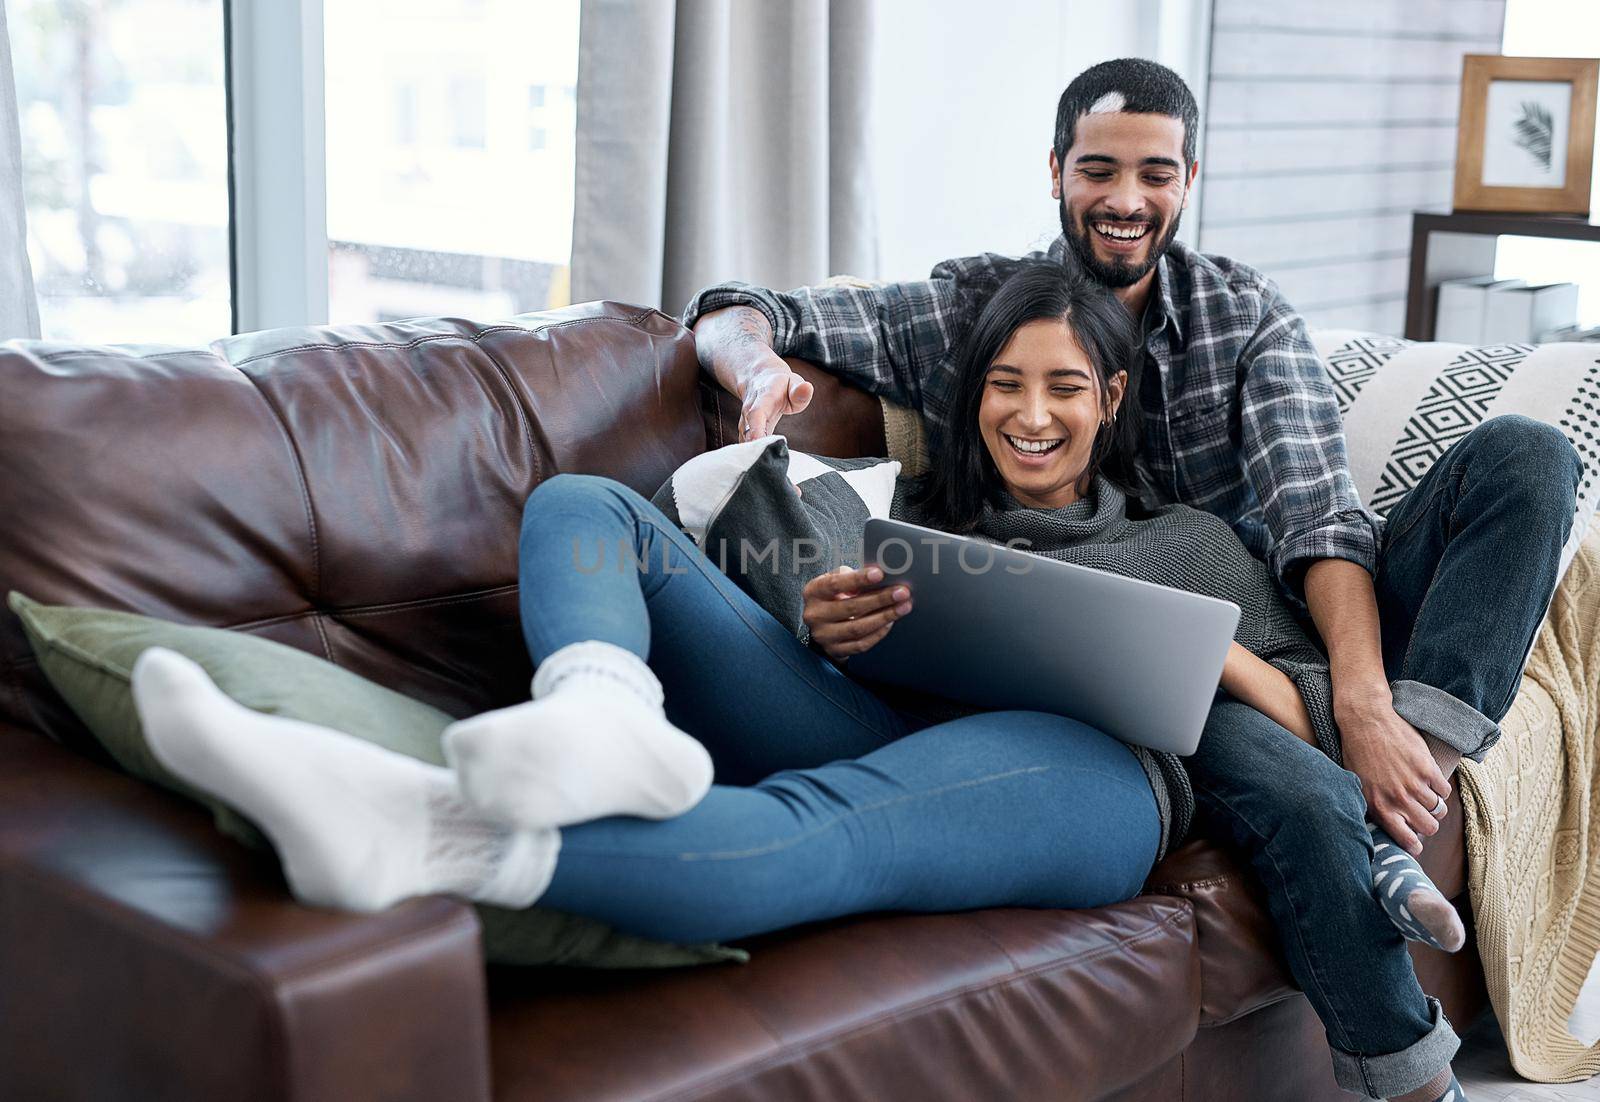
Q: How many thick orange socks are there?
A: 0